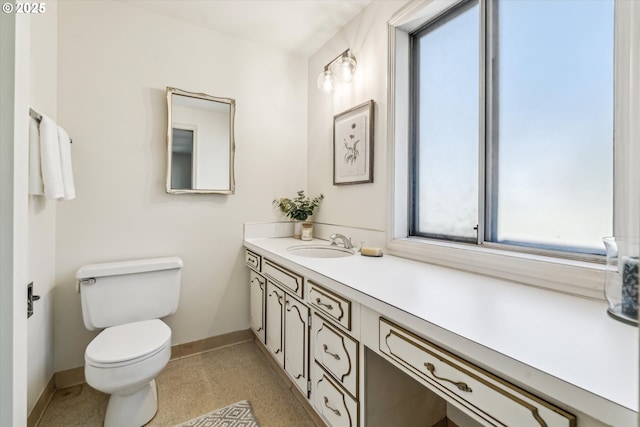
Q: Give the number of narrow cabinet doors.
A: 3